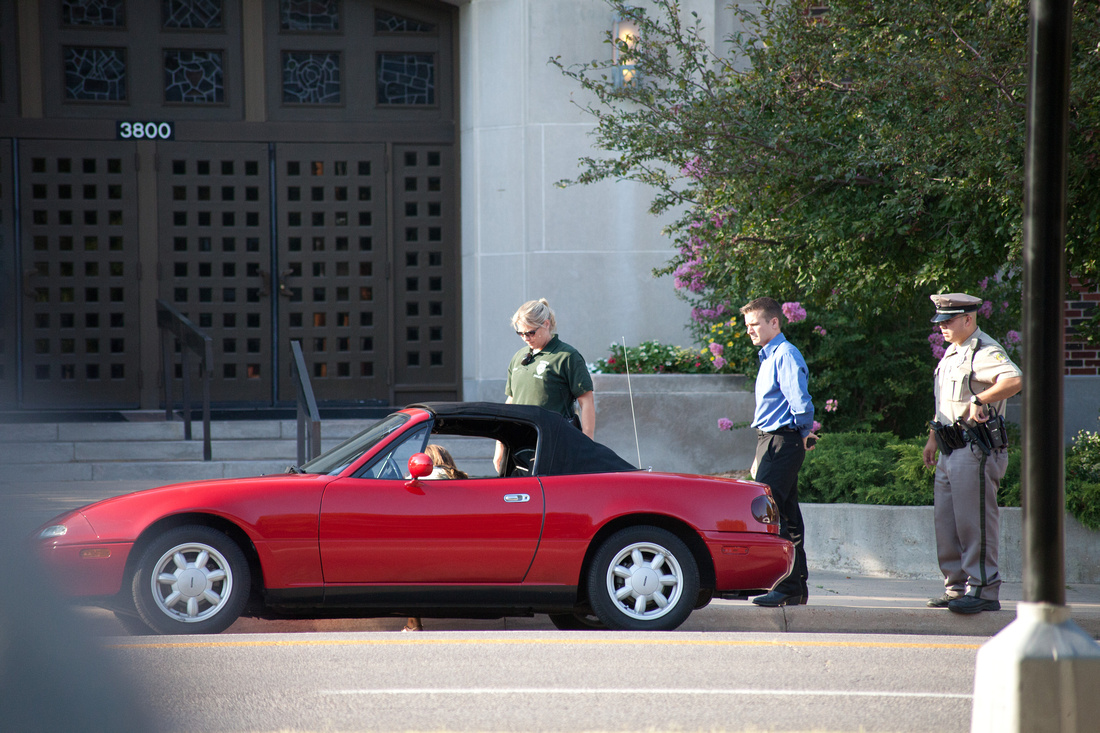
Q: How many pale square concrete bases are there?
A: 1